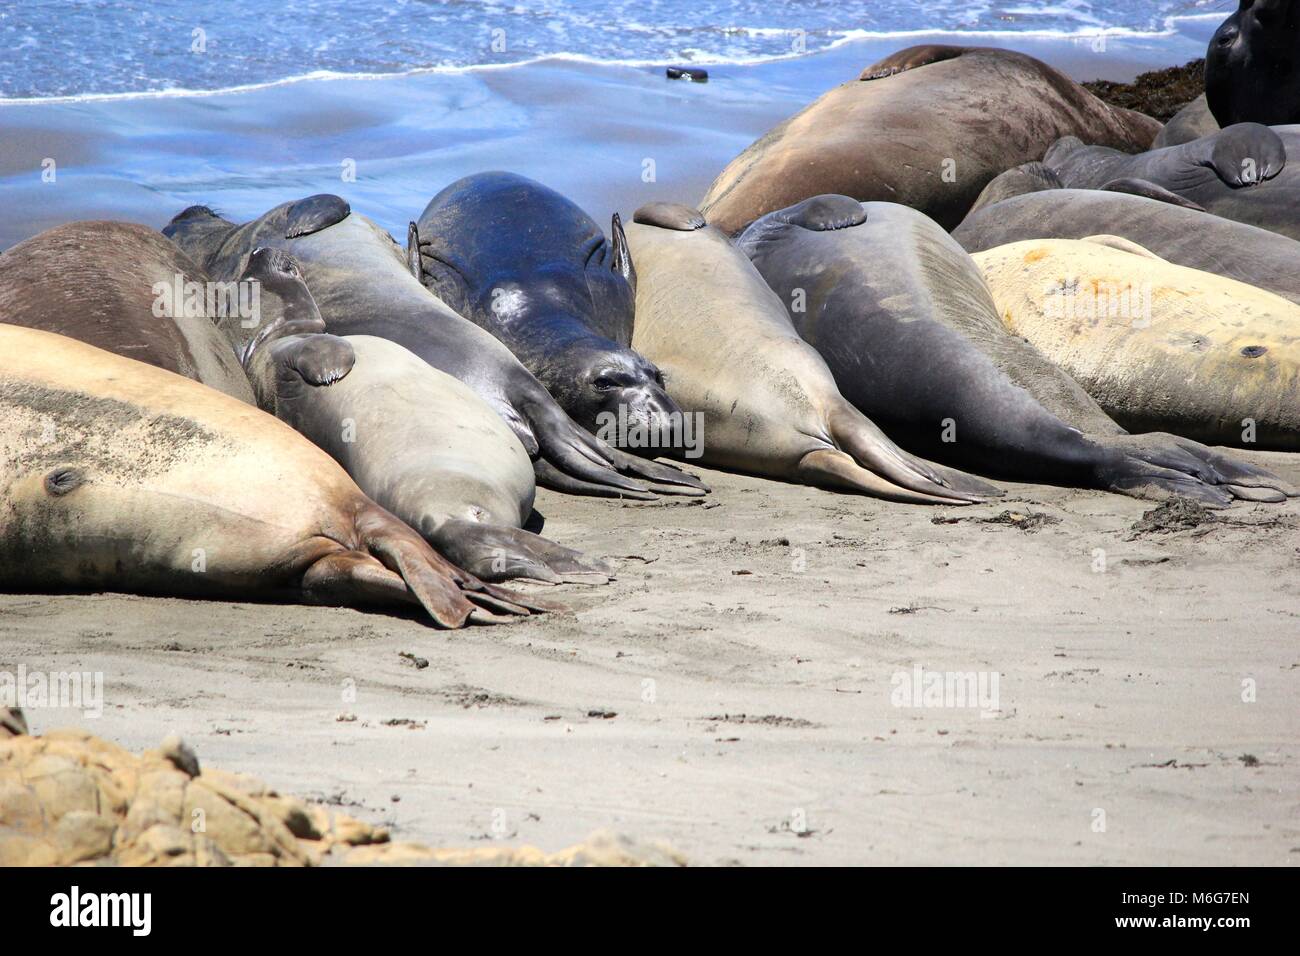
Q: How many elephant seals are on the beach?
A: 13